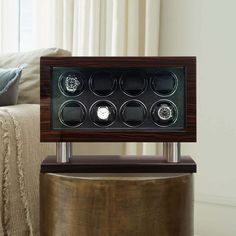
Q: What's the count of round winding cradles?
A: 8